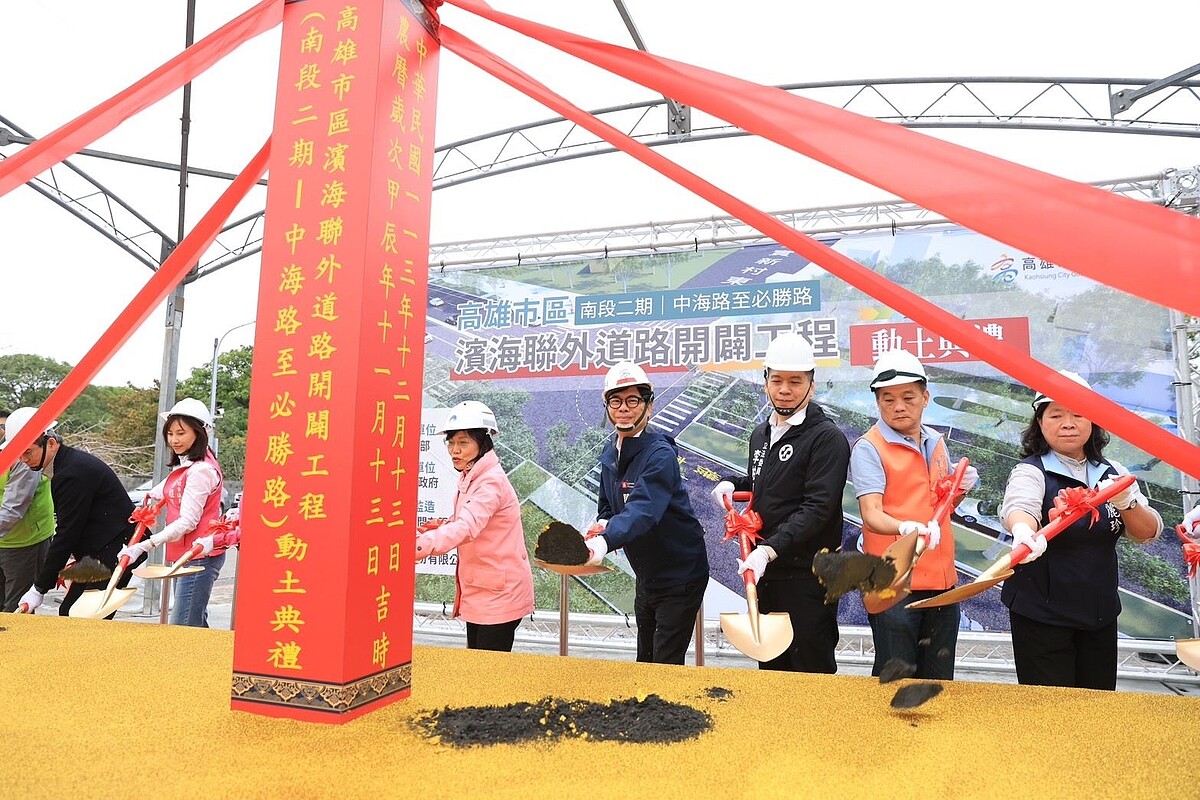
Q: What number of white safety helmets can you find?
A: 7